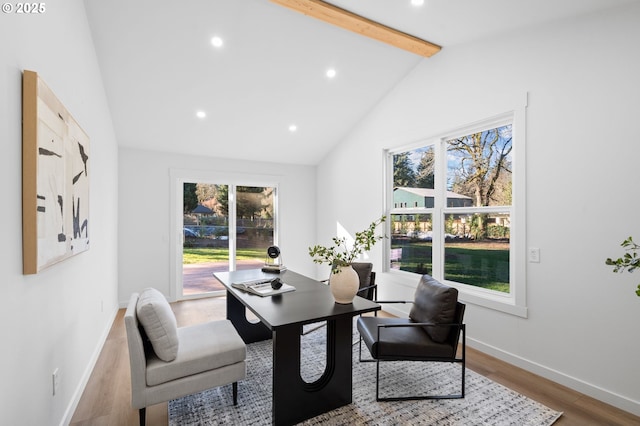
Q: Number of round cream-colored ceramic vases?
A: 1